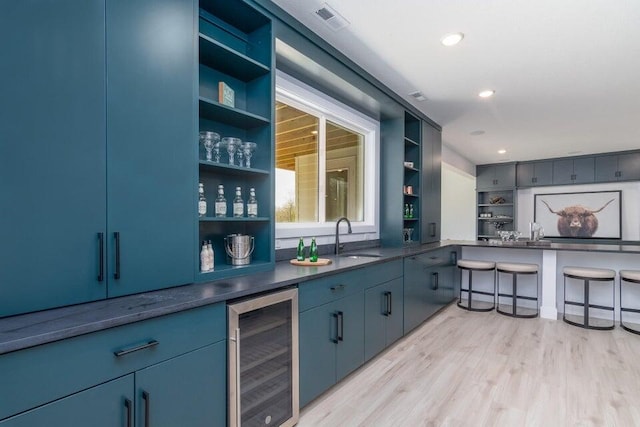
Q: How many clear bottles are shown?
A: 4